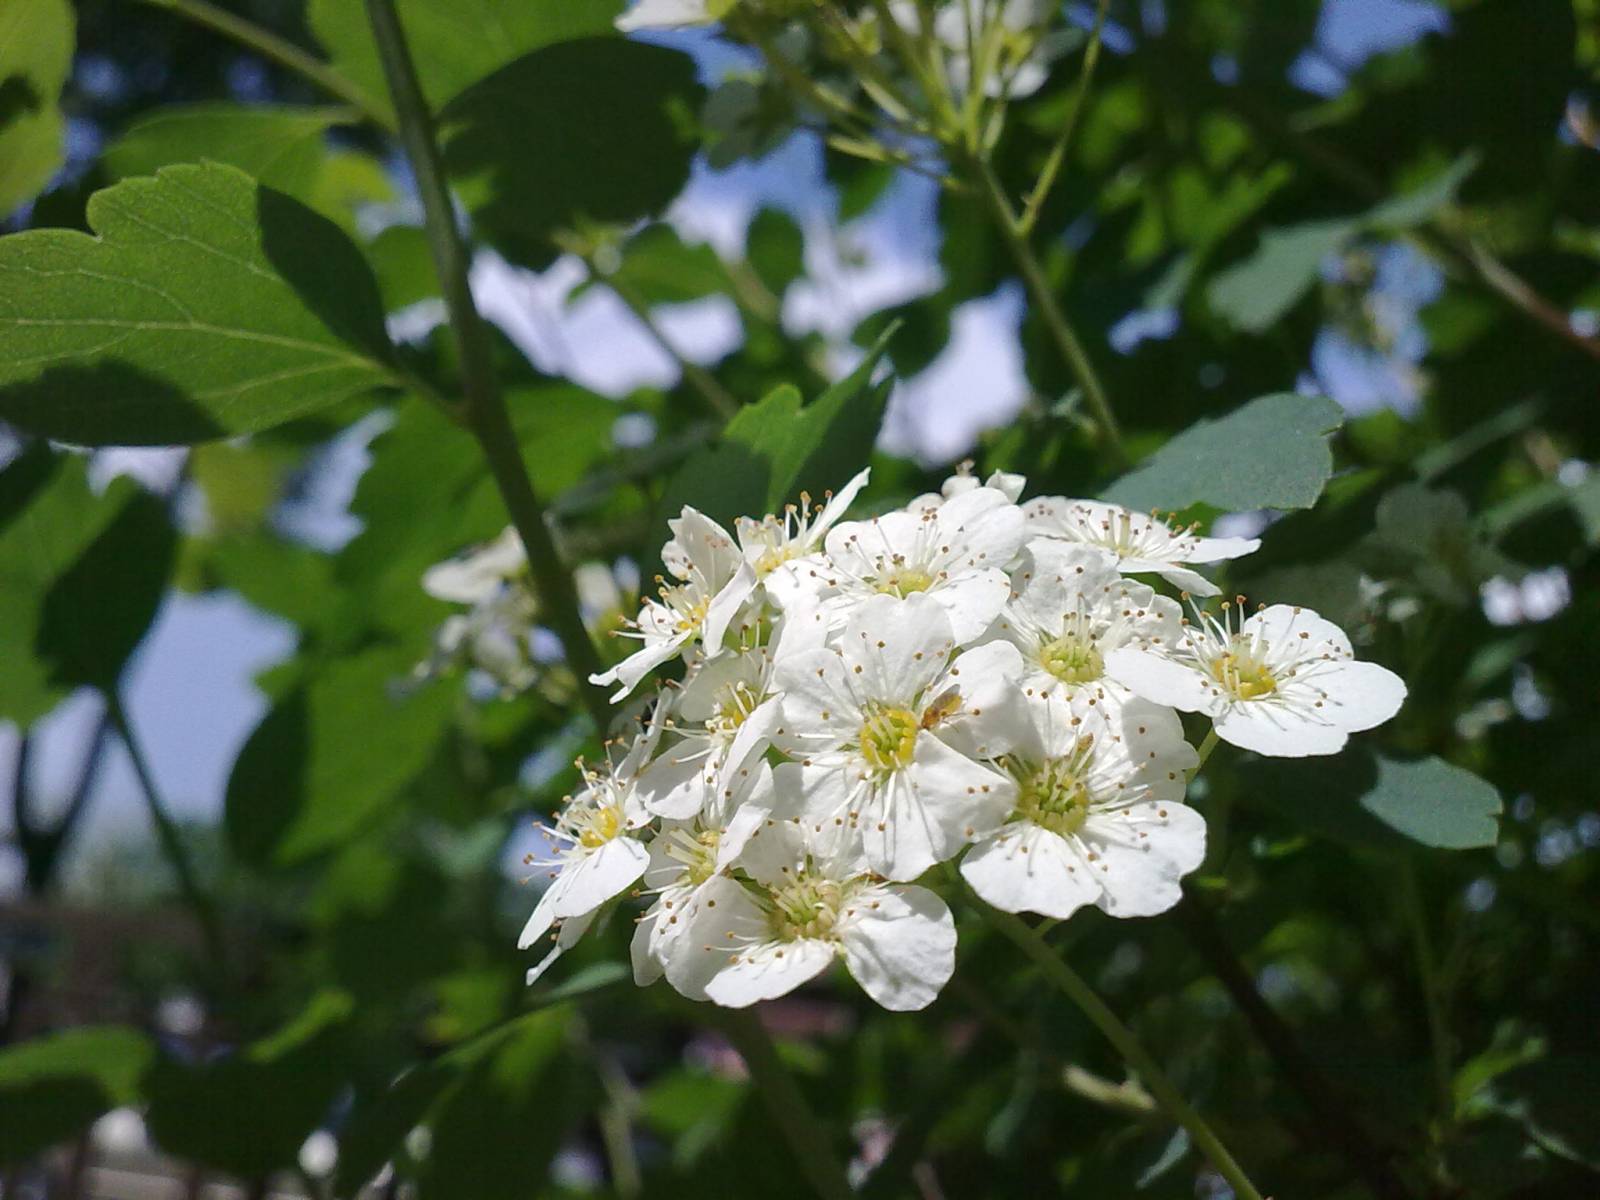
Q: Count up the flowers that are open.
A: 12